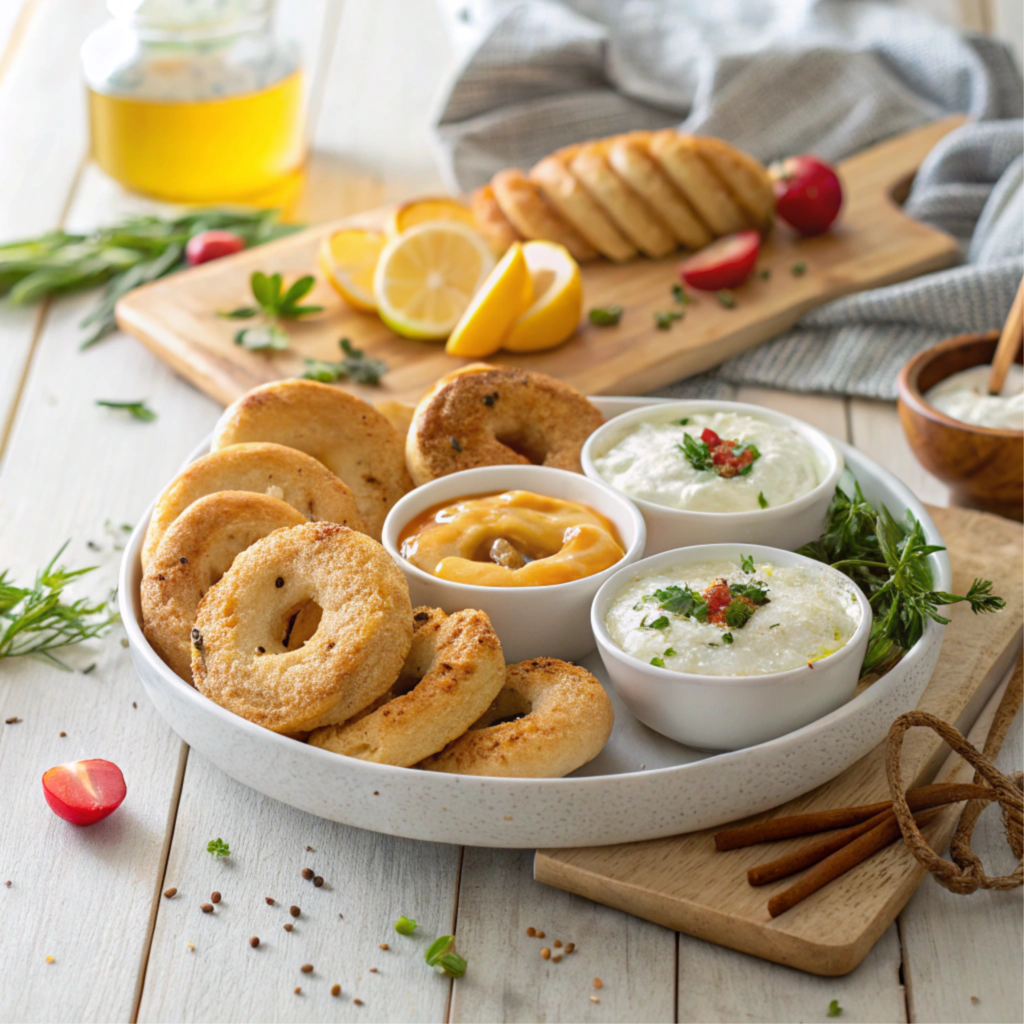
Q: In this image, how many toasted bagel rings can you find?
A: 7